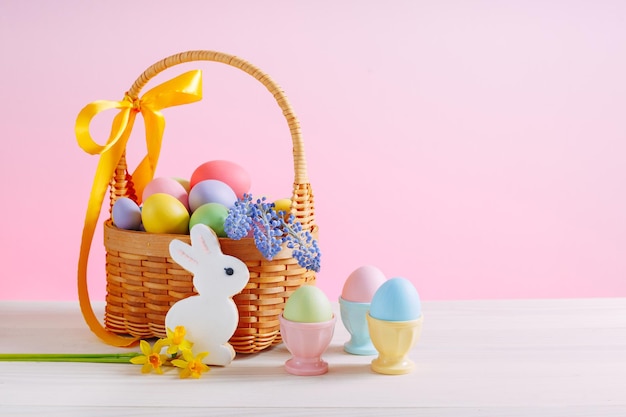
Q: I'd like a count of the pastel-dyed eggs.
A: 11